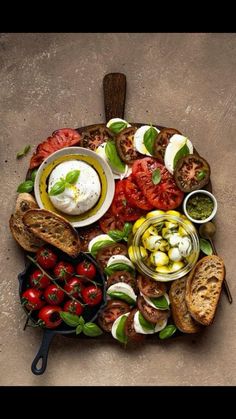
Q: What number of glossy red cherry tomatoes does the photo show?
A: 10